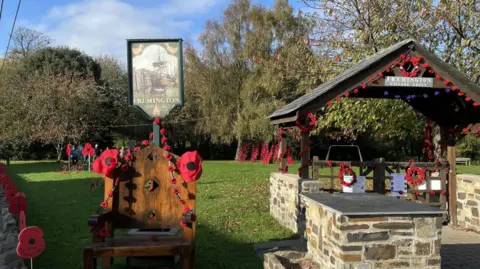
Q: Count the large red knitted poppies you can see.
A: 2